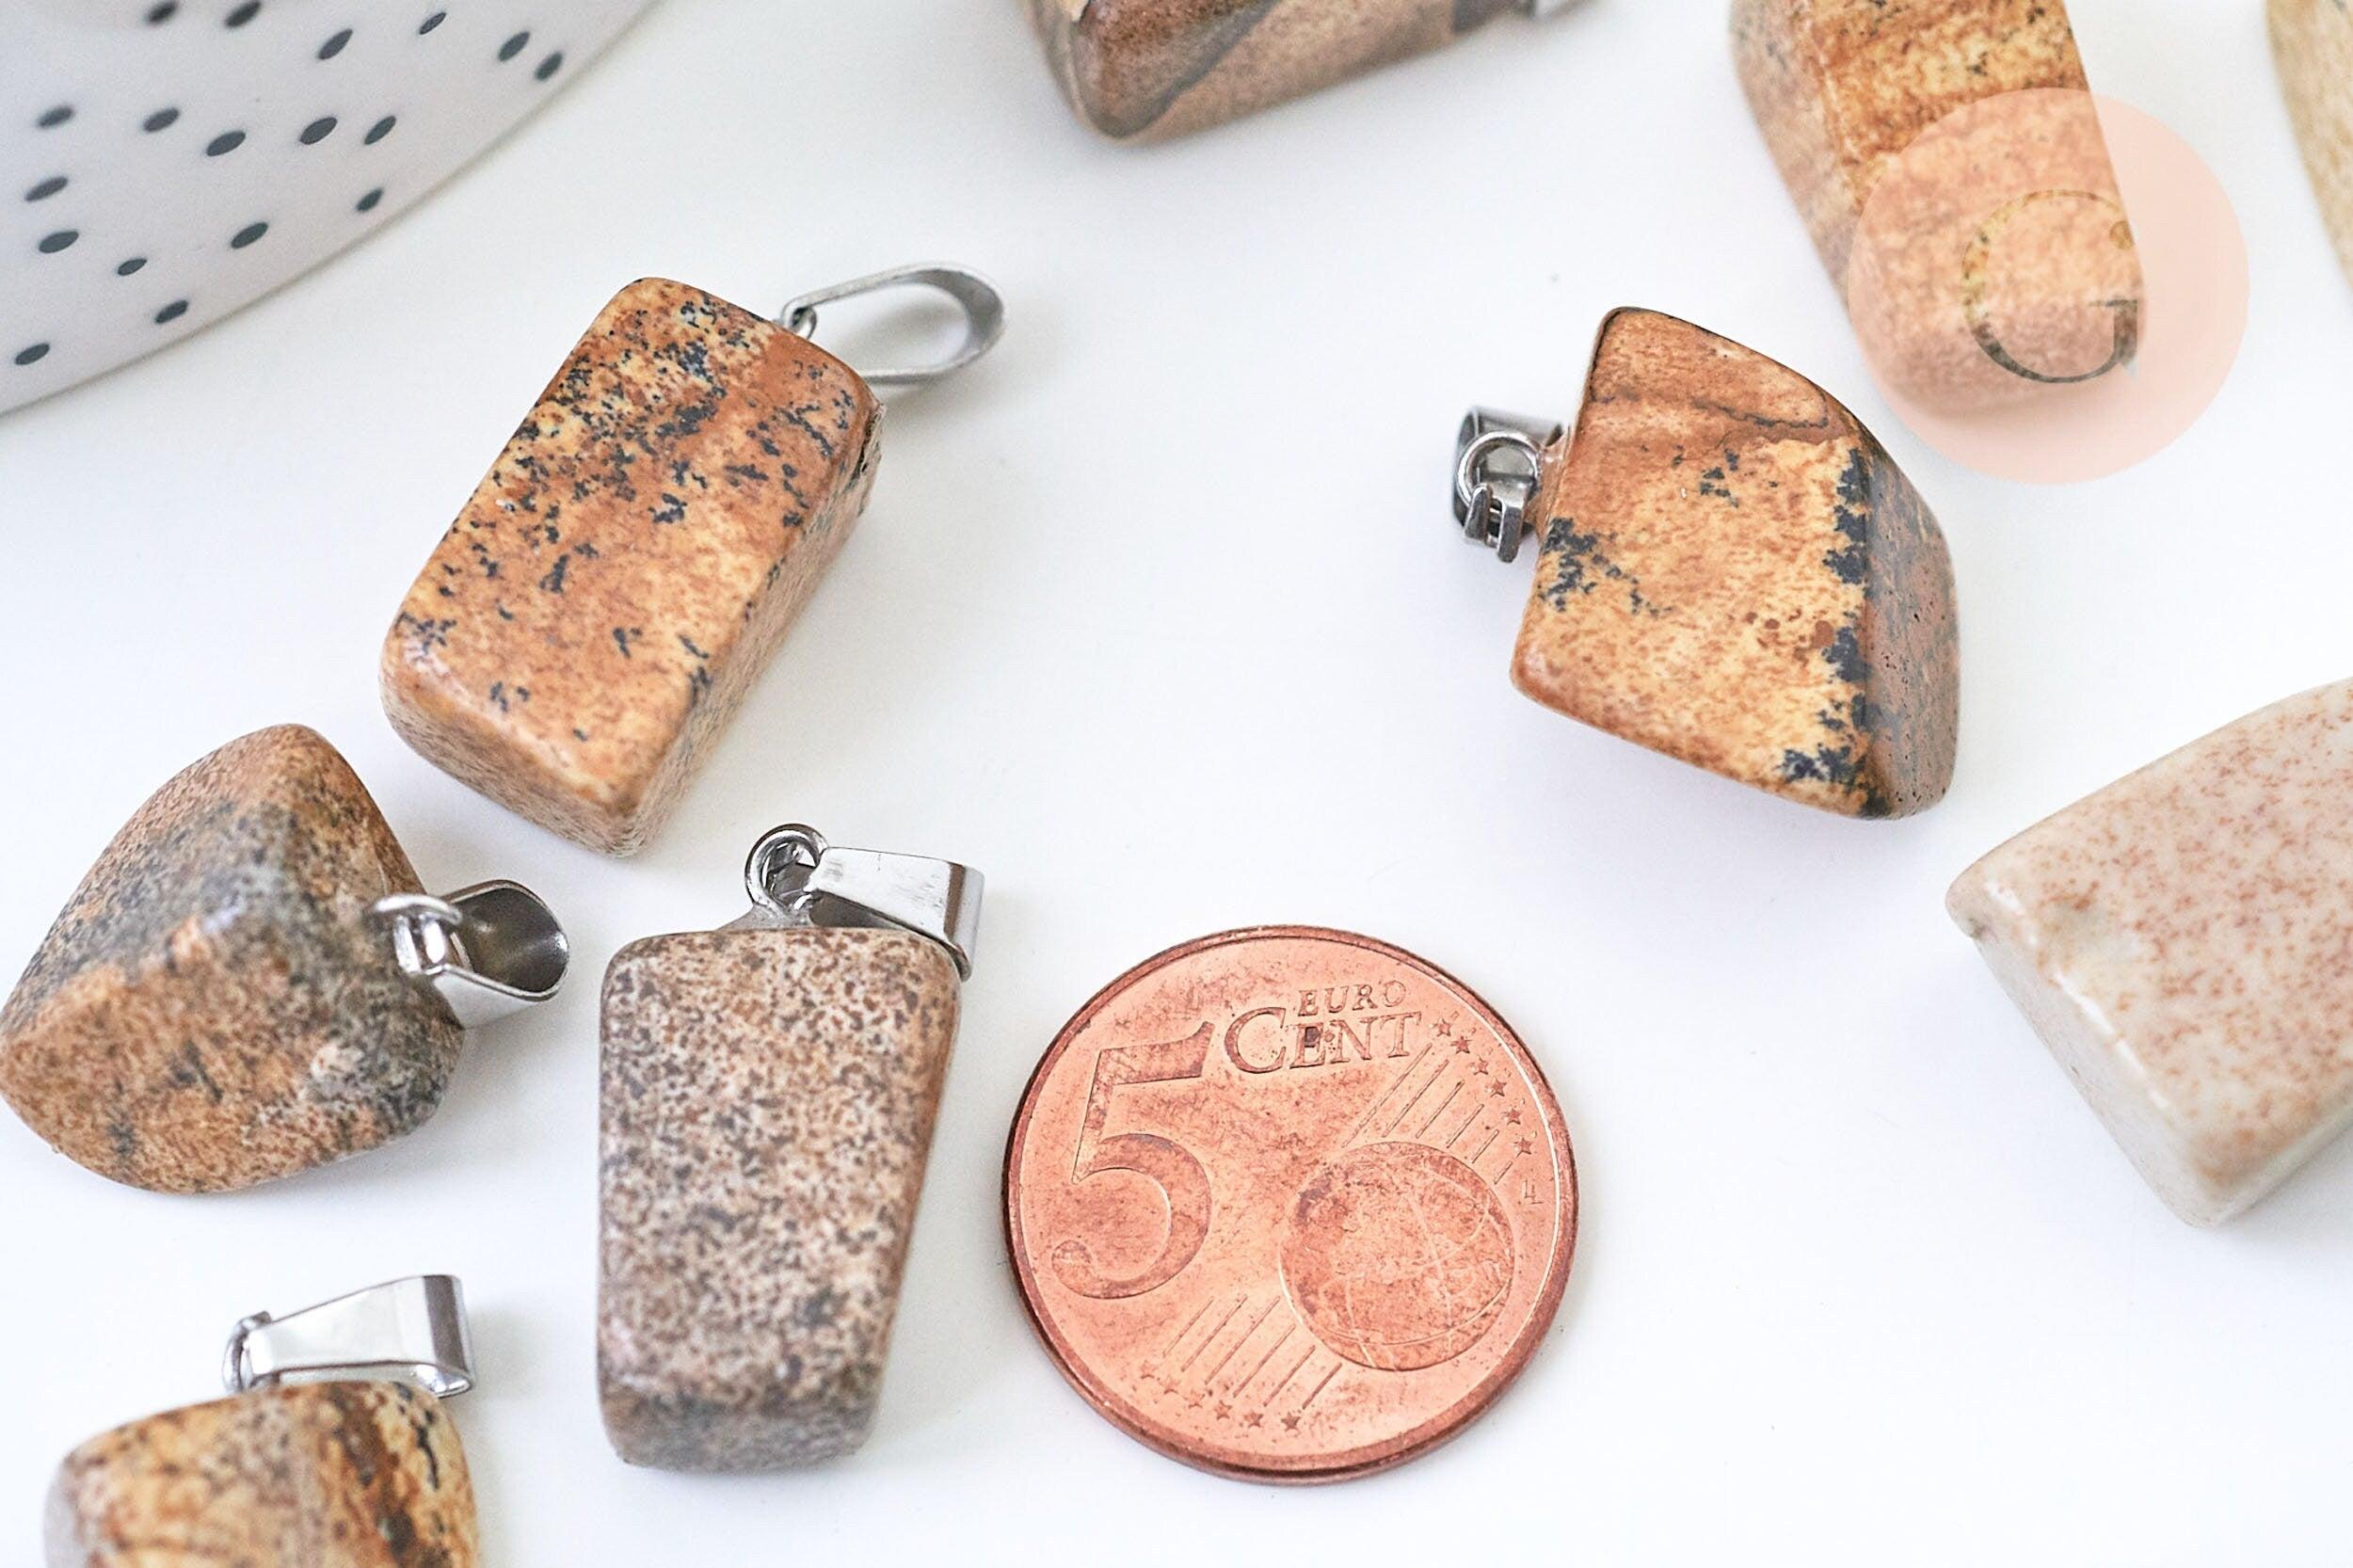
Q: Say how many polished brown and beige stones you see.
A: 9